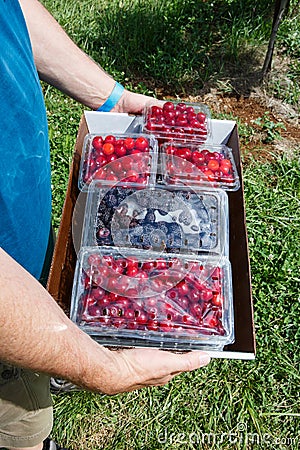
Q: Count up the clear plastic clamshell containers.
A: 5